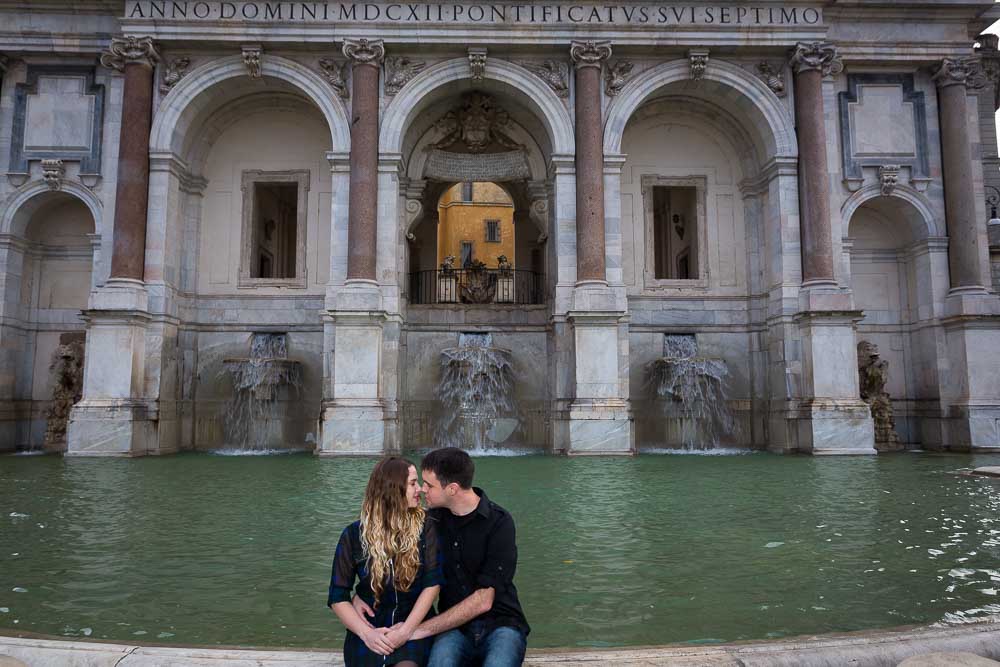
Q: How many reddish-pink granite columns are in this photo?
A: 4